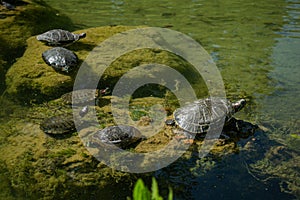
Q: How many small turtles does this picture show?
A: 5